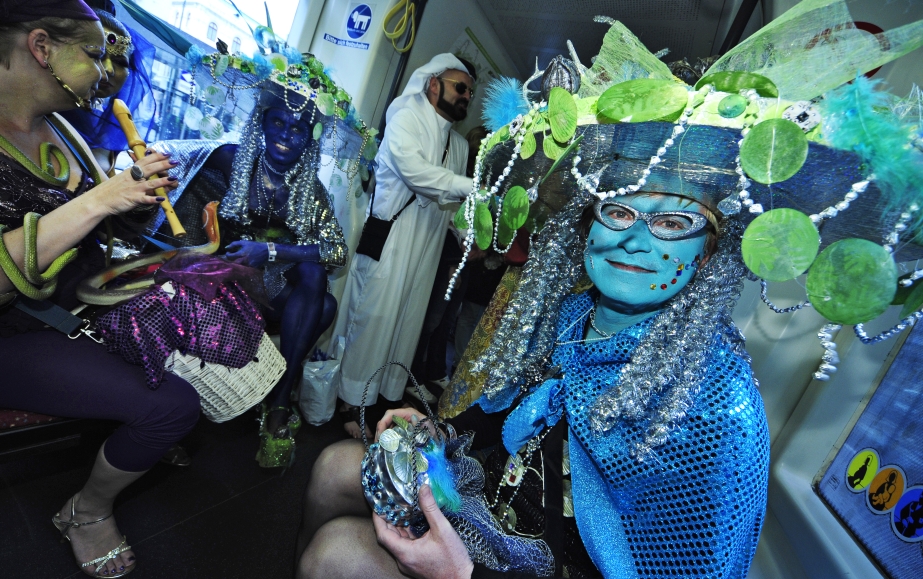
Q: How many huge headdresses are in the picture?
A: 2